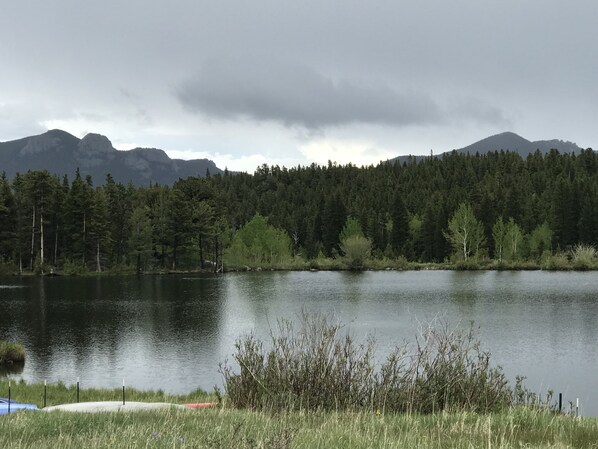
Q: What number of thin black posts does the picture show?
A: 6